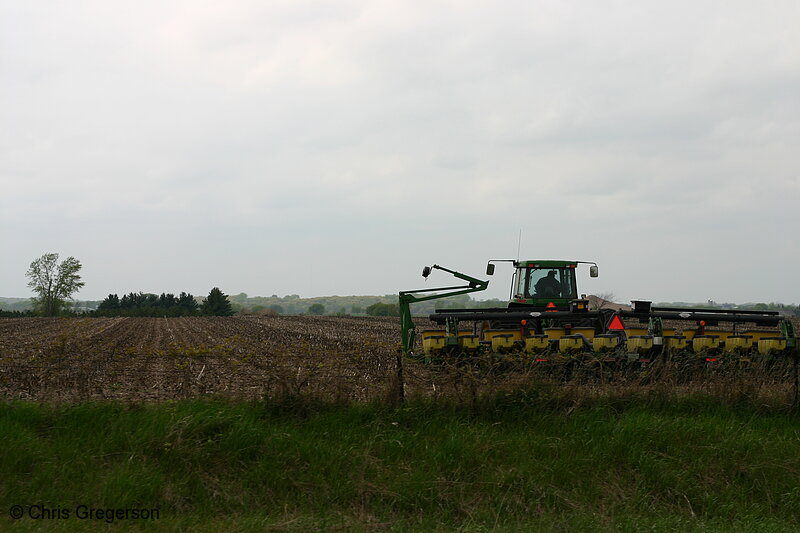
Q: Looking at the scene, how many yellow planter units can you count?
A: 11